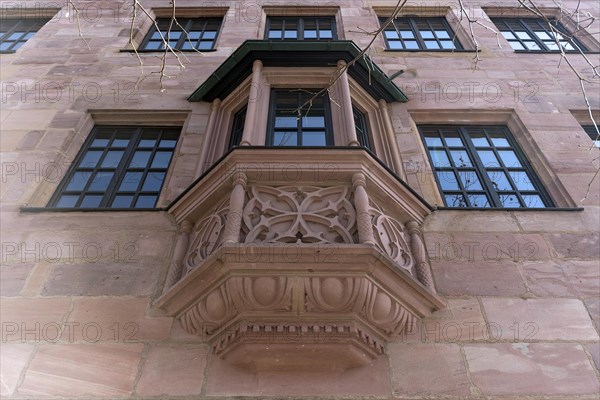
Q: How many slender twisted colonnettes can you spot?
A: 4